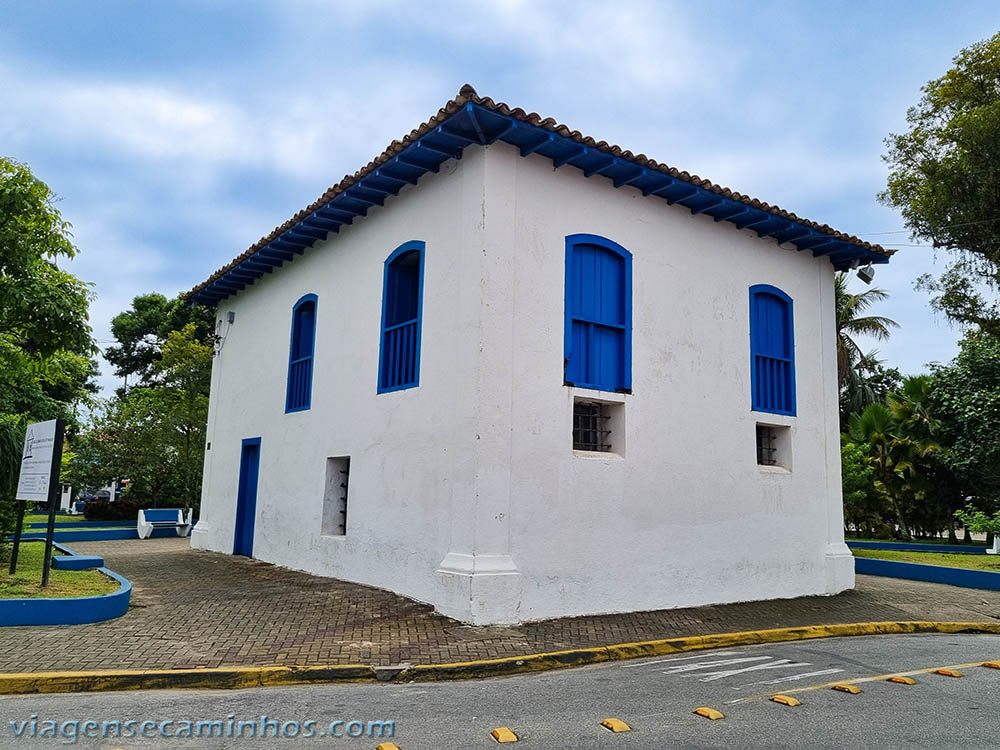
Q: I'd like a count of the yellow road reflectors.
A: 9